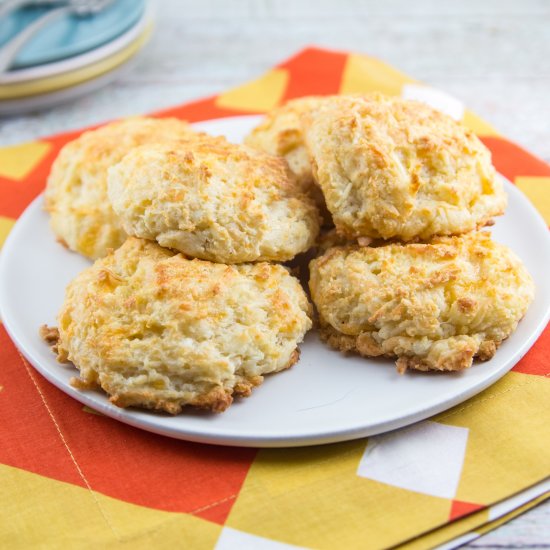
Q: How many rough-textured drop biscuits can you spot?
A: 6